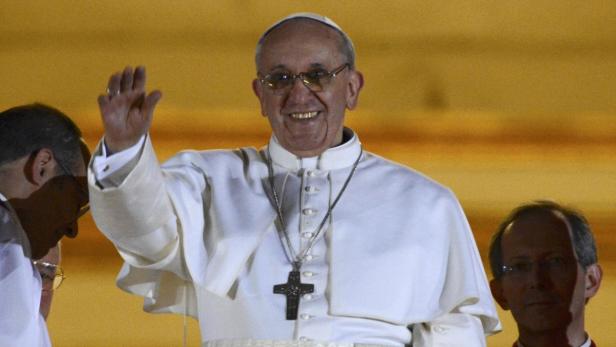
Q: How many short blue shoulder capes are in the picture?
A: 0